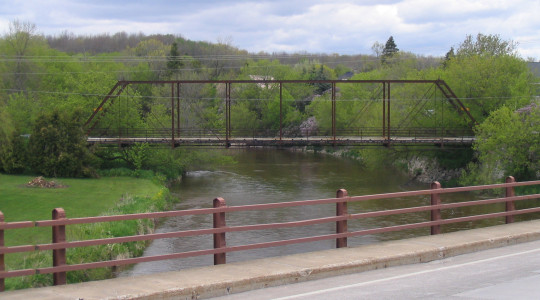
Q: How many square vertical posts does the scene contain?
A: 6